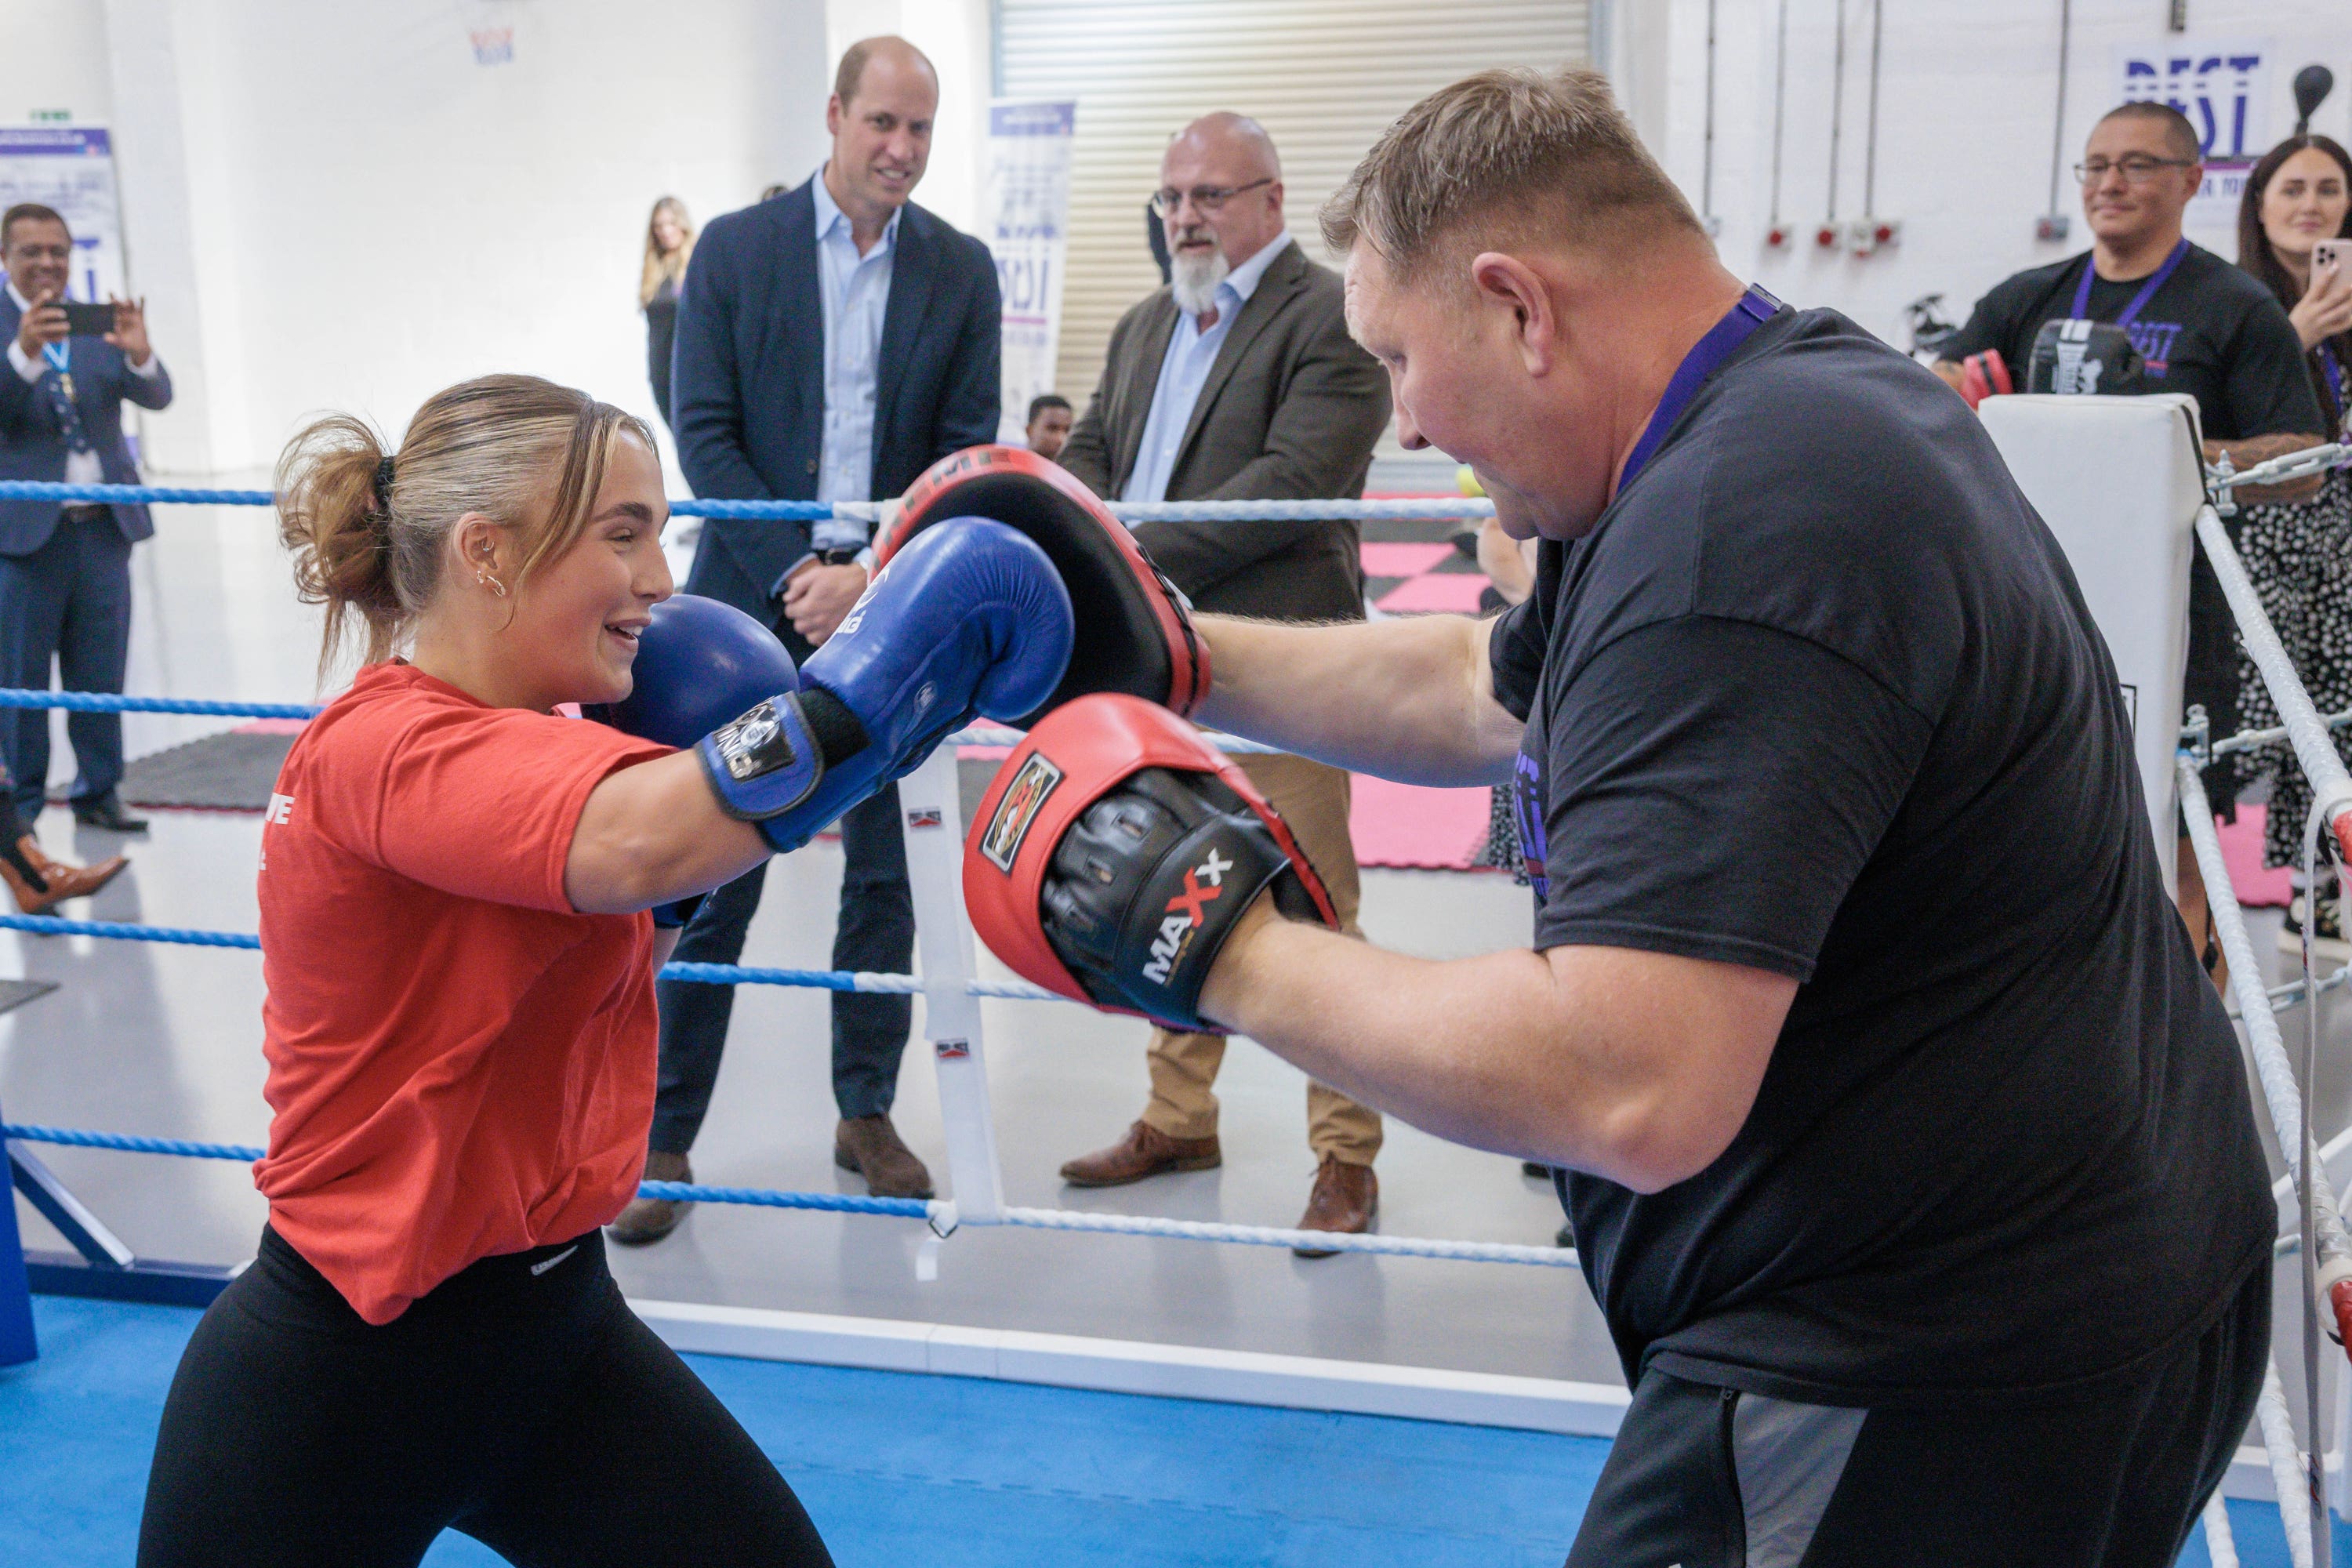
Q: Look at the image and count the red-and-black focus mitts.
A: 2